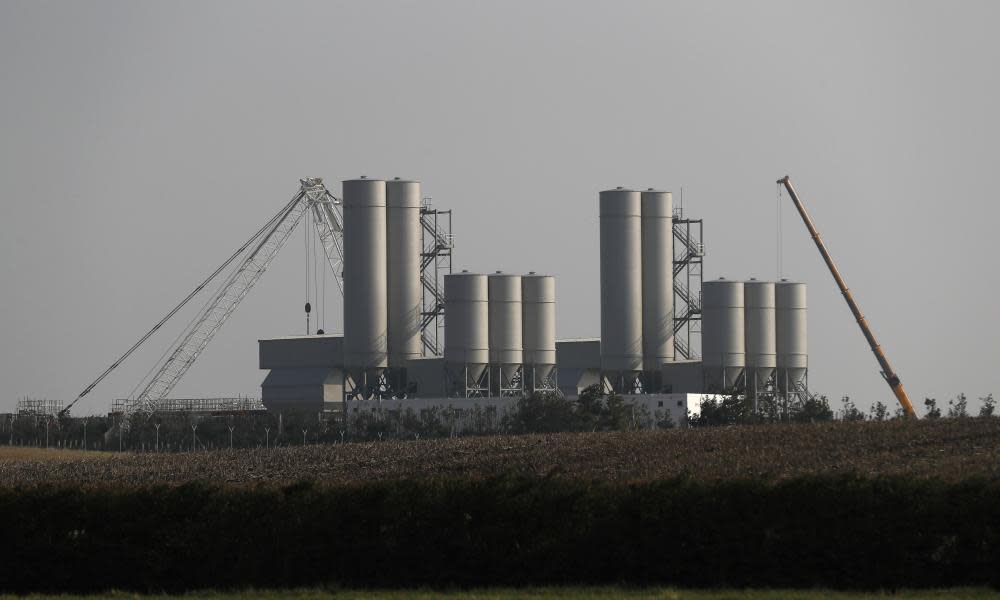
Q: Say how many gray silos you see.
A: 10